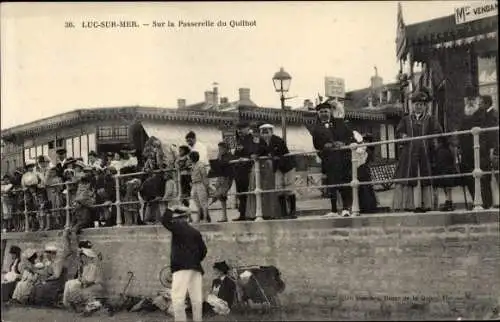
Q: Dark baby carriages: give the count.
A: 1